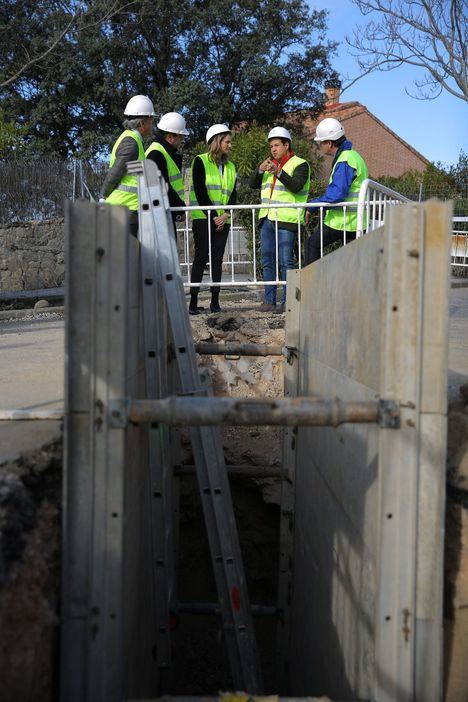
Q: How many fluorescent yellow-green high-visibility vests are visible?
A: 5